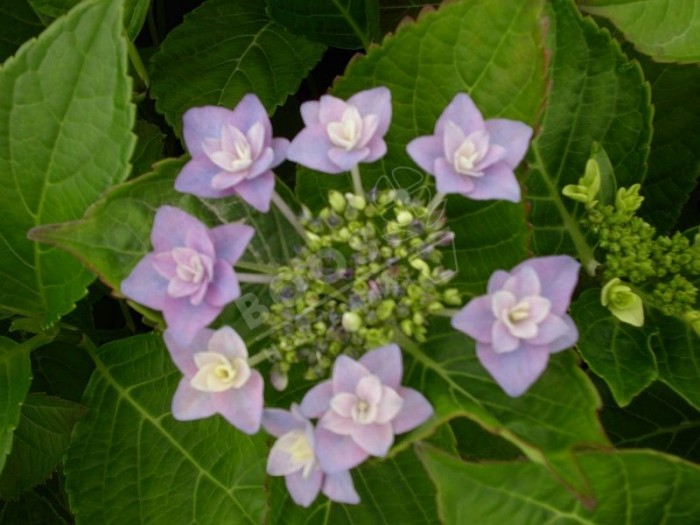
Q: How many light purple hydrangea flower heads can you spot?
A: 8